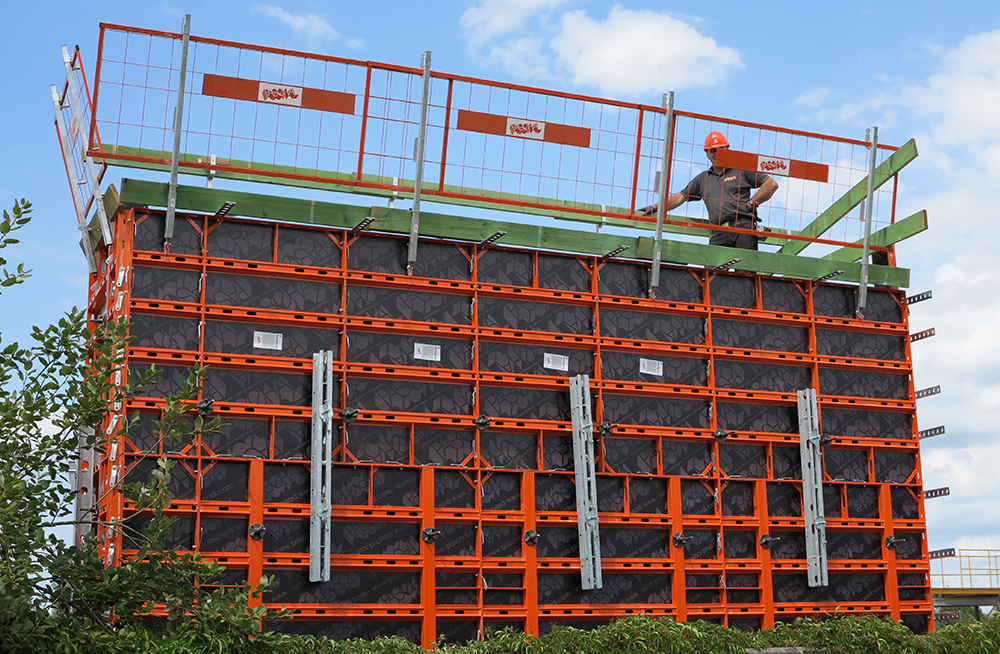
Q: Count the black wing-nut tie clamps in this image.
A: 12